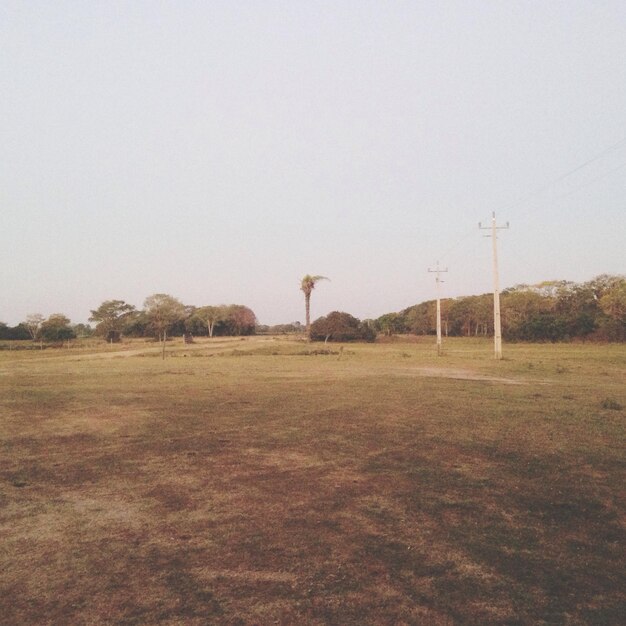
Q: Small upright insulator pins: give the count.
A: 6